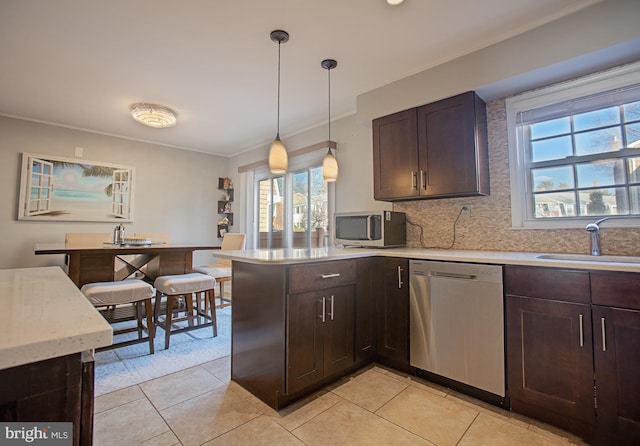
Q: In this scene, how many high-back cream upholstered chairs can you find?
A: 3